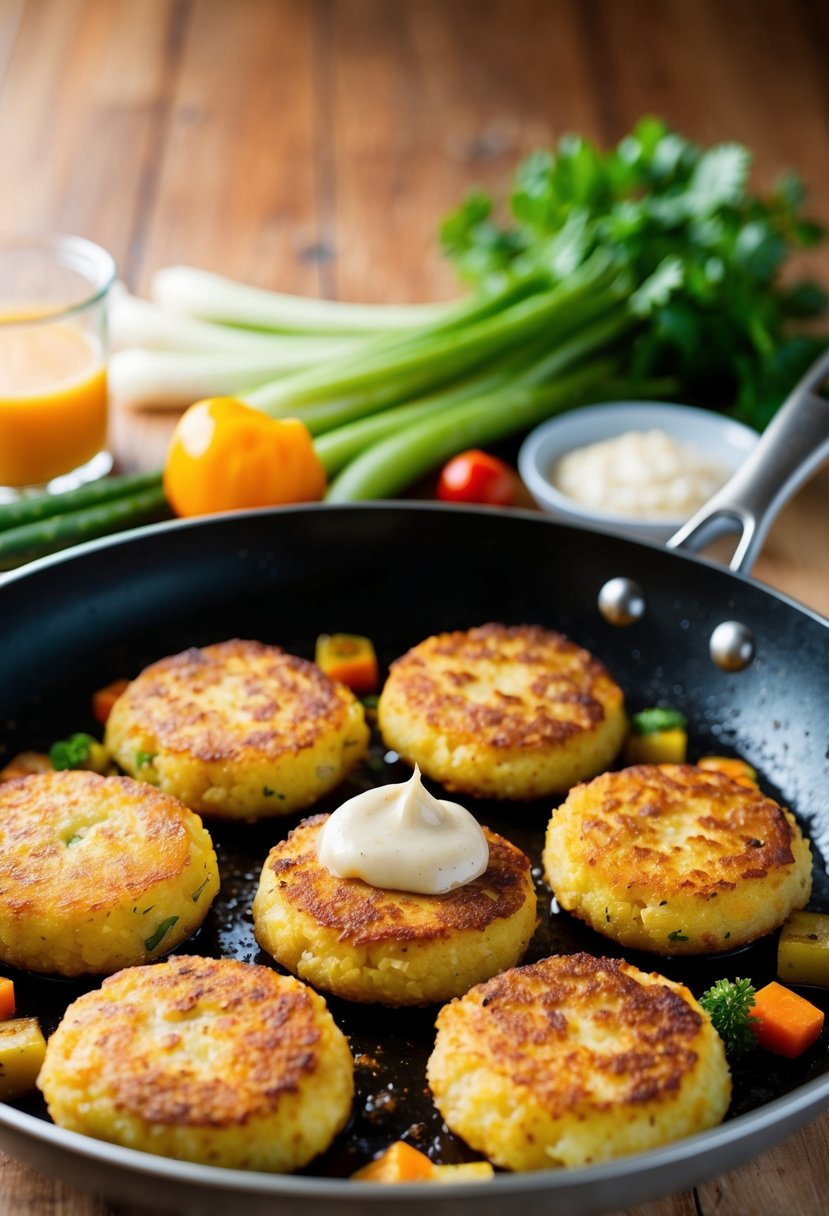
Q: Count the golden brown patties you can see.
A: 7